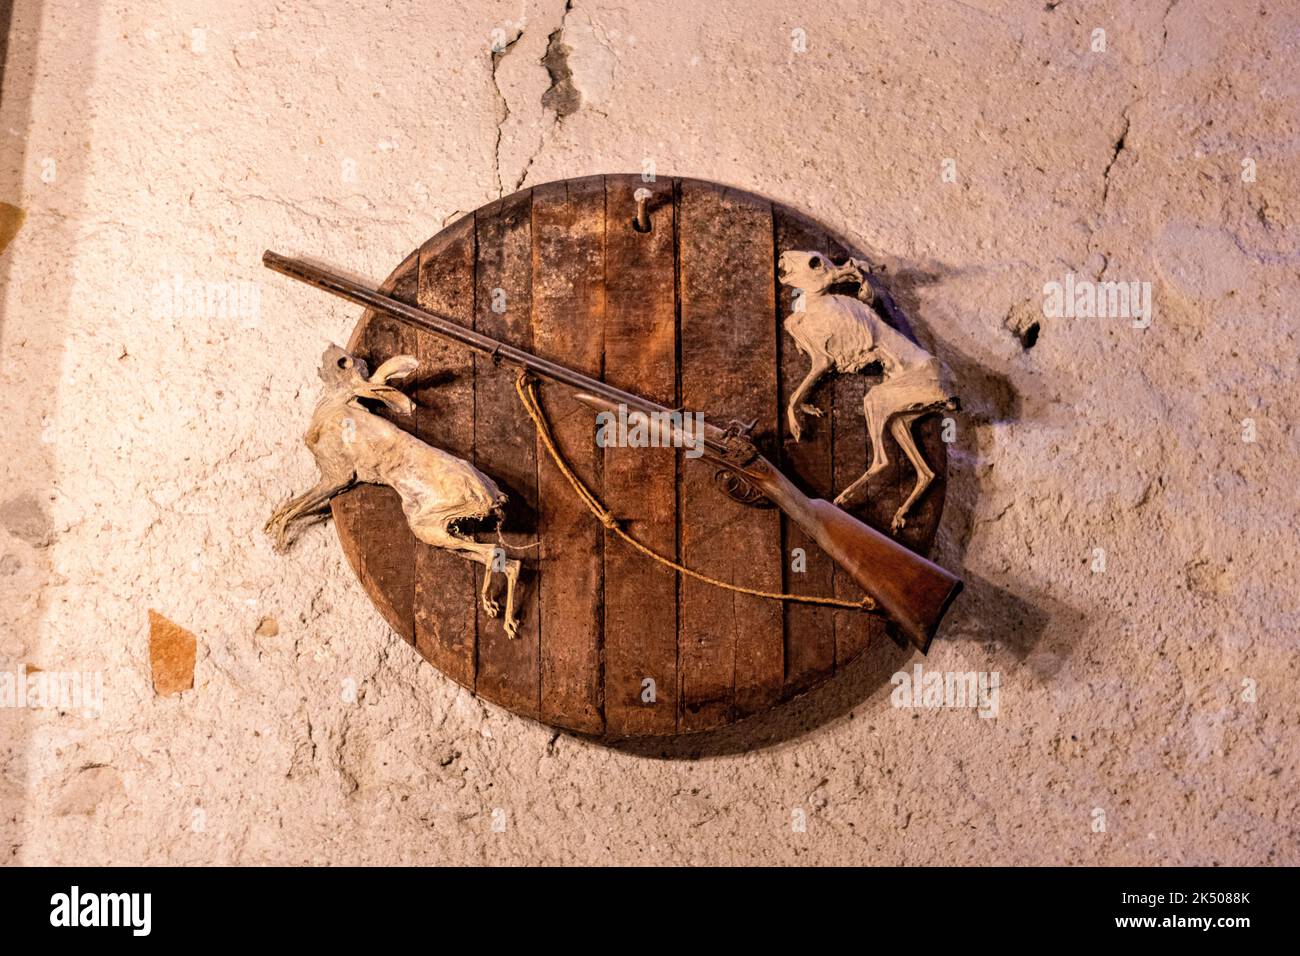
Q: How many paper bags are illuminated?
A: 0